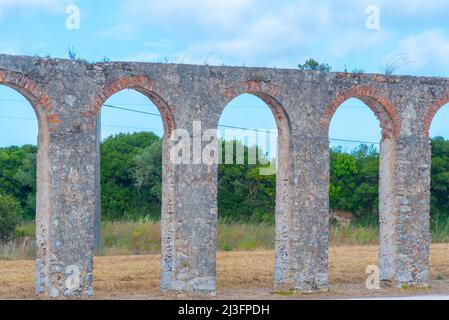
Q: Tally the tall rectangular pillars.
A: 4